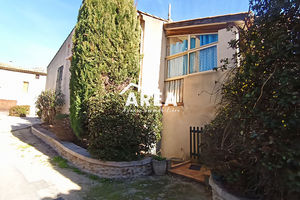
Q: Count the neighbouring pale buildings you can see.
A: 1